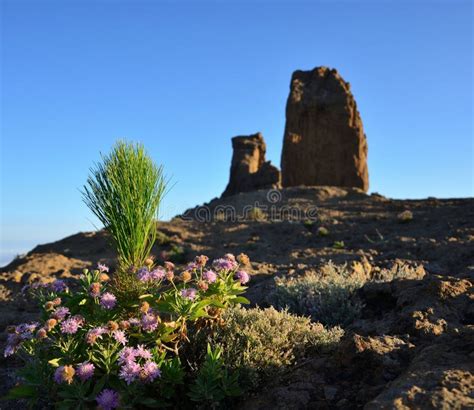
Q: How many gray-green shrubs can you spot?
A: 2